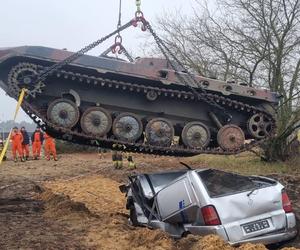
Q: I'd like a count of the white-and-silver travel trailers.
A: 0